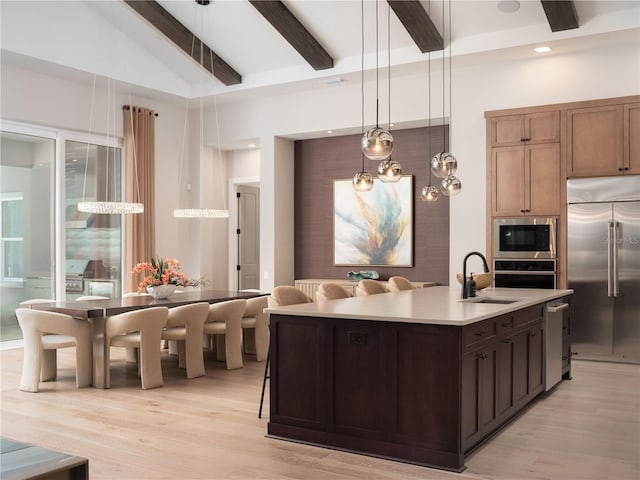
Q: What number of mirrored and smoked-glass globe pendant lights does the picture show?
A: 6